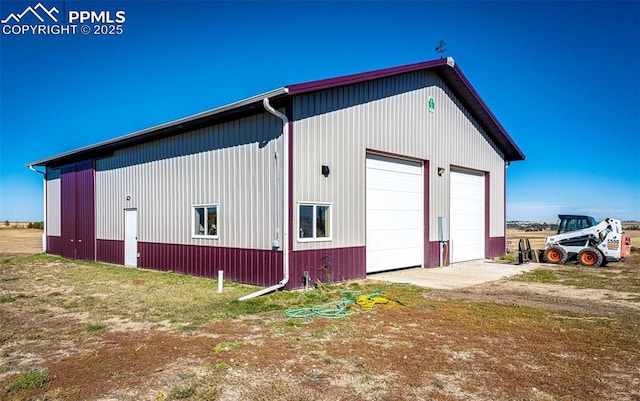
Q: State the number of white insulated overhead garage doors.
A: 2